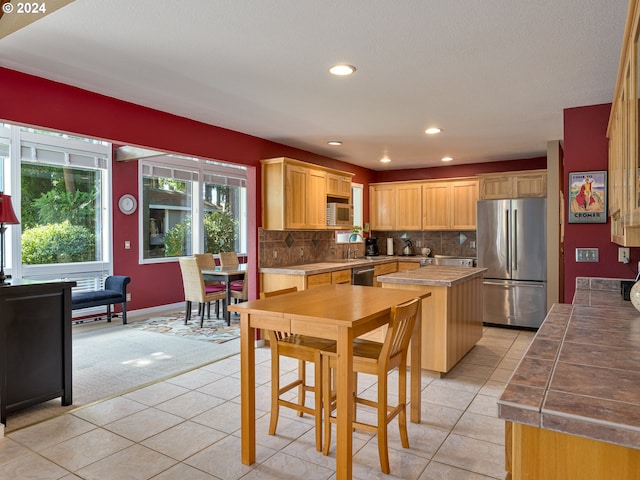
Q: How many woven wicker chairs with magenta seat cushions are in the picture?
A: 4